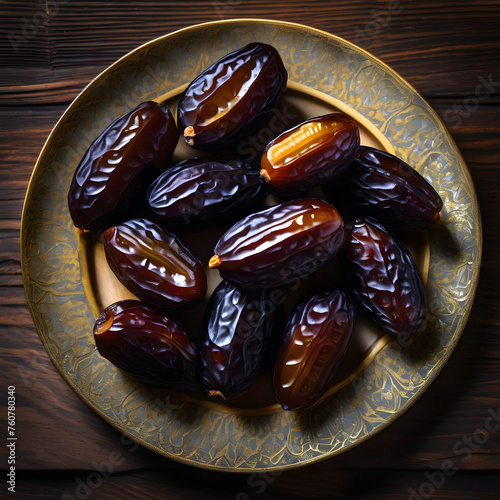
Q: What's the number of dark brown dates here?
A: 11